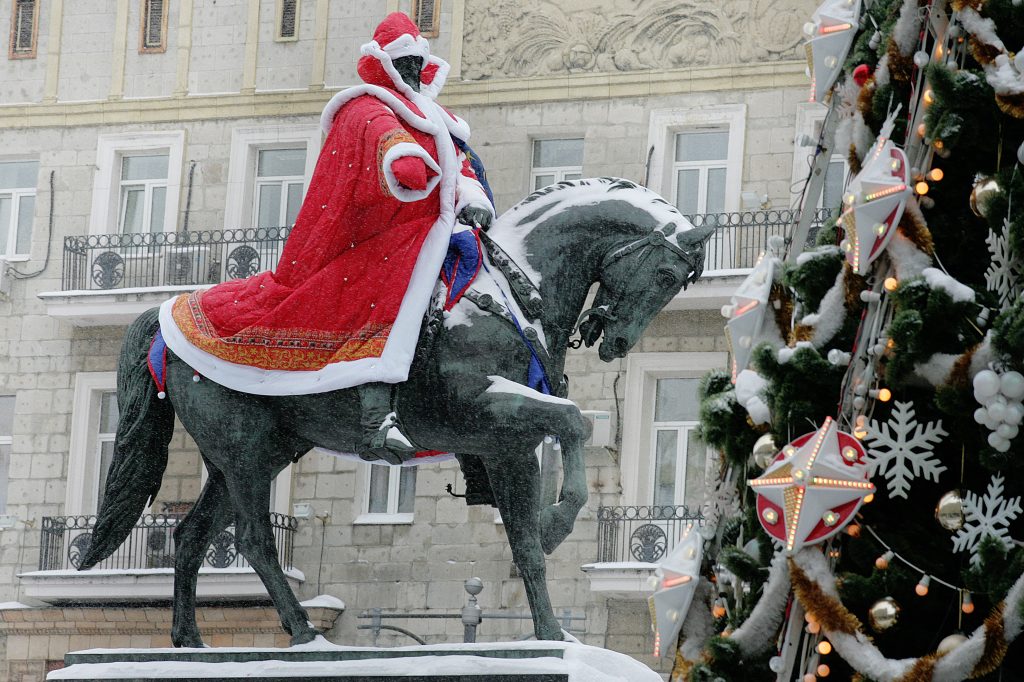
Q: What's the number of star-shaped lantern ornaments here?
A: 5